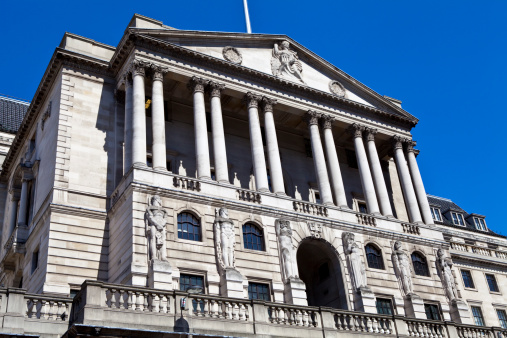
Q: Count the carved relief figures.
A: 7